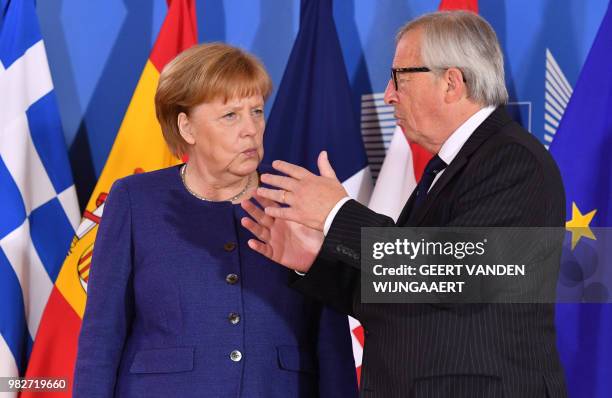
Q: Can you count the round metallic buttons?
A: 4